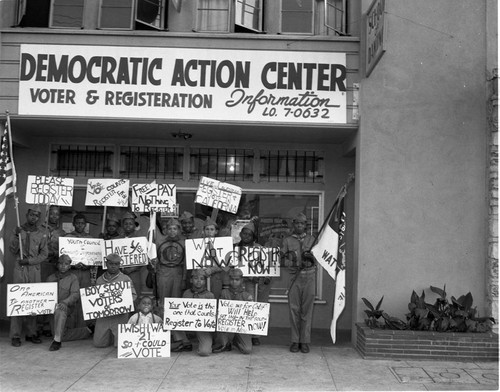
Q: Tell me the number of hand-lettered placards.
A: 13